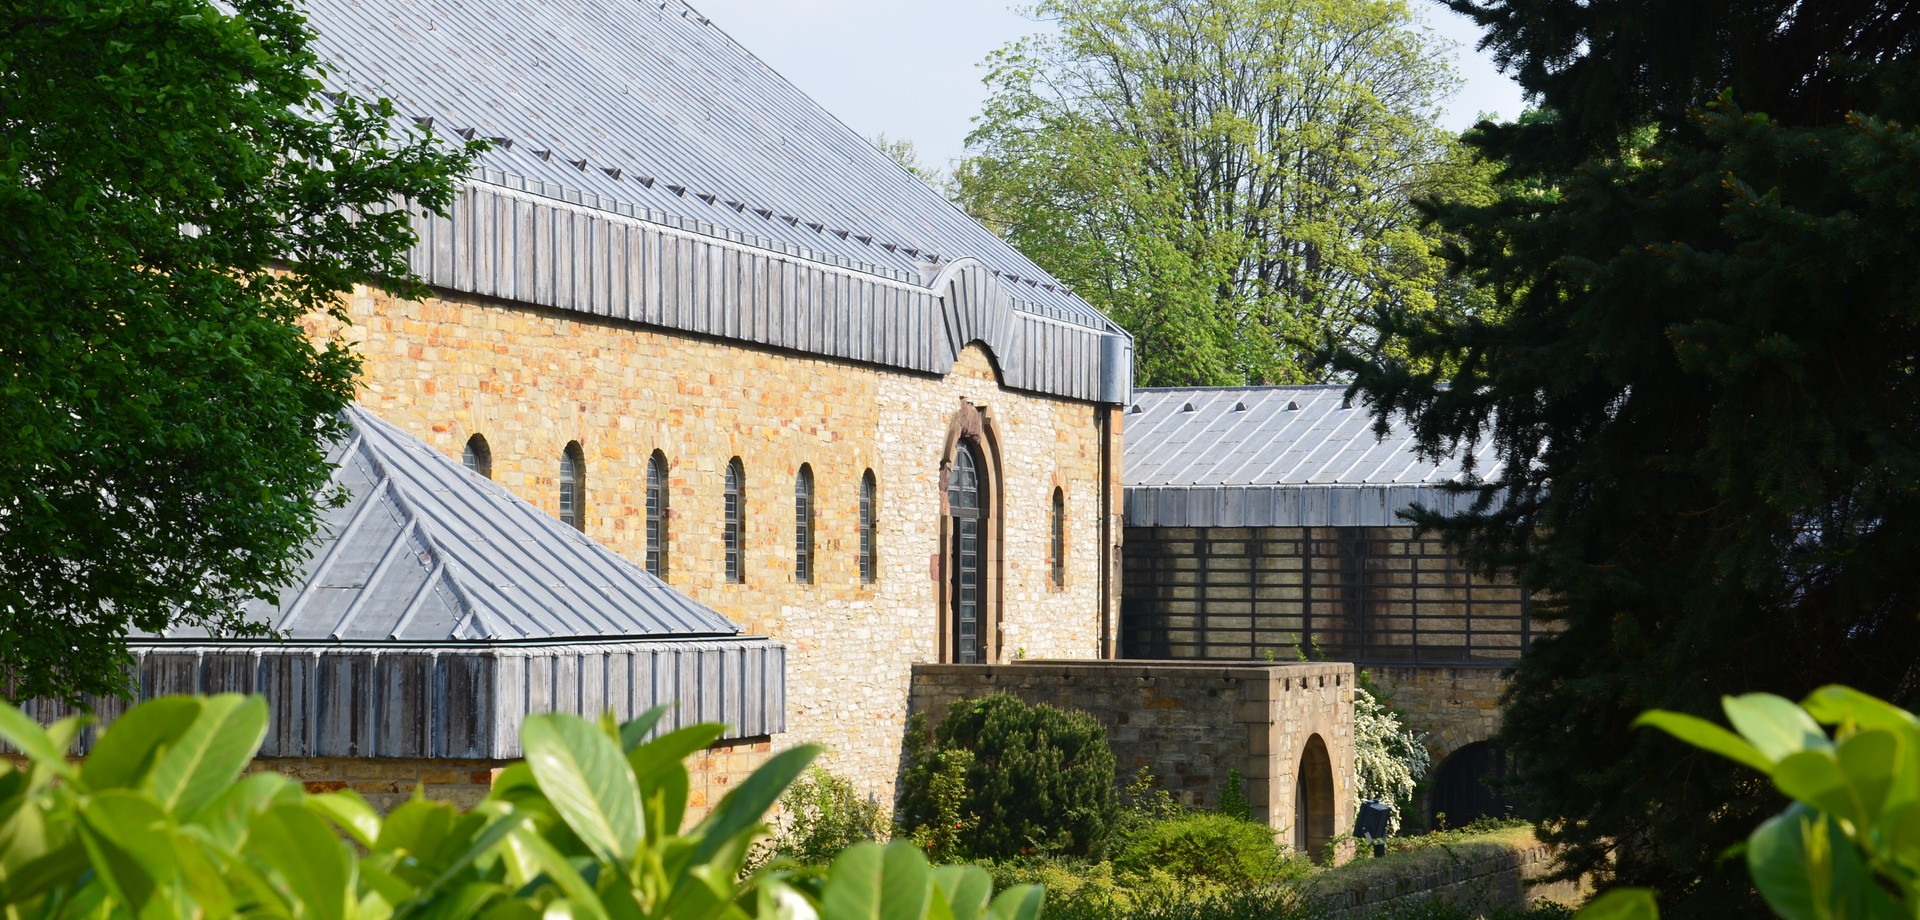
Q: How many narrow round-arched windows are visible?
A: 7